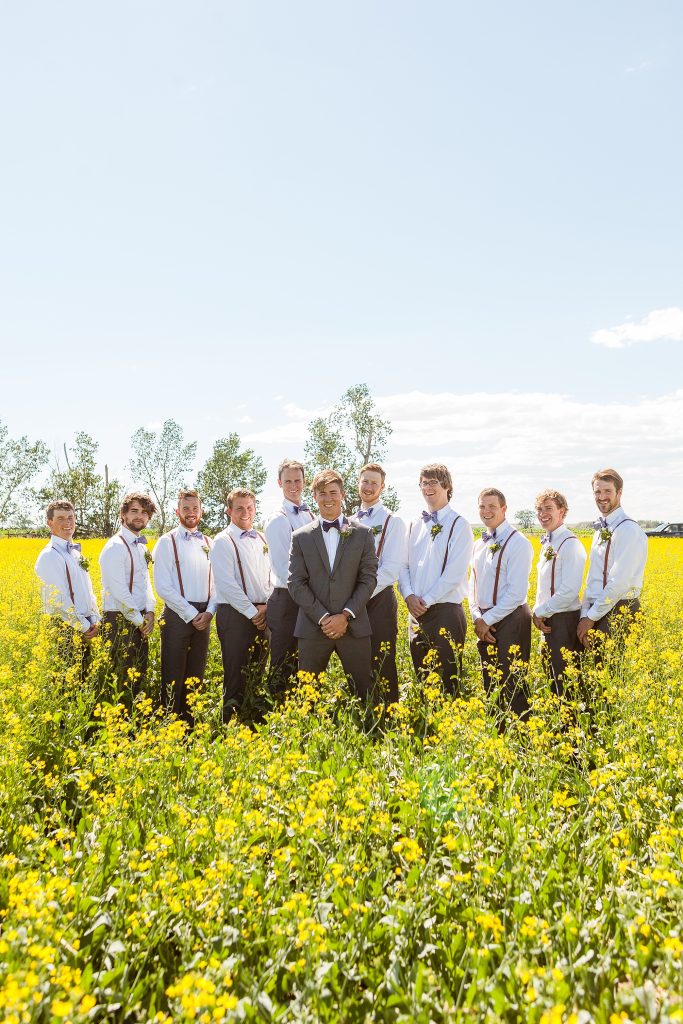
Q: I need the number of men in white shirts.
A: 10